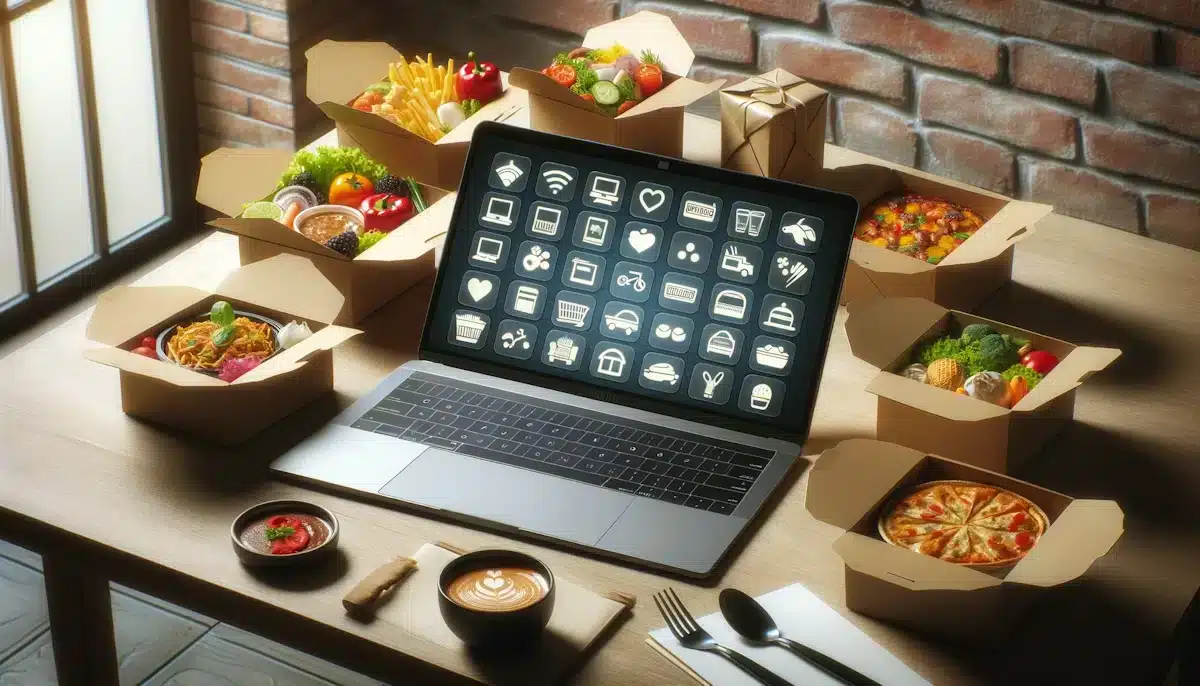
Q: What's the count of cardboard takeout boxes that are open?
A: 7